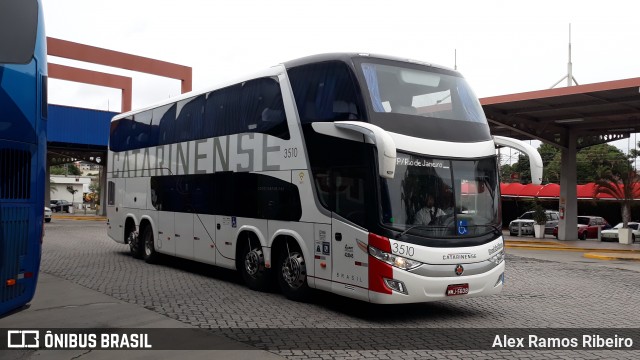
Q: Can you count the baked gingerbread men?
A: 0